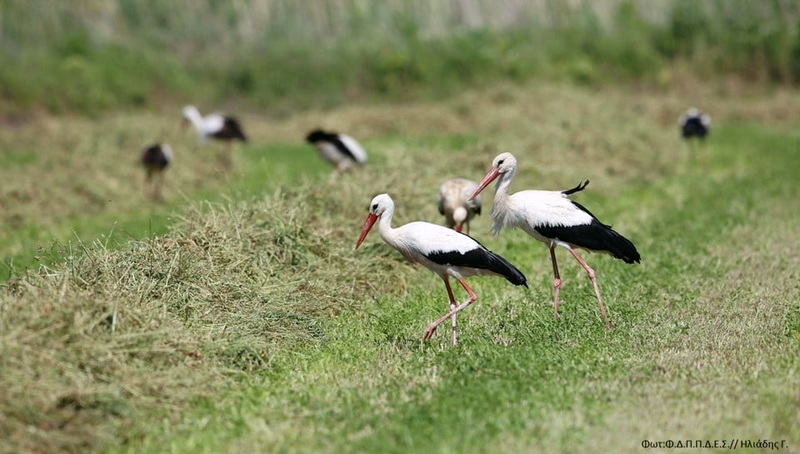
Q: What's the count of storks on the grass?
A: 7